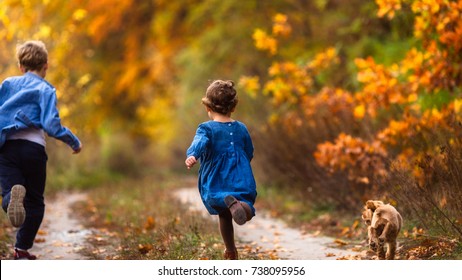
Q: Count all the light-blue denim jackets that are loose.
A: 1